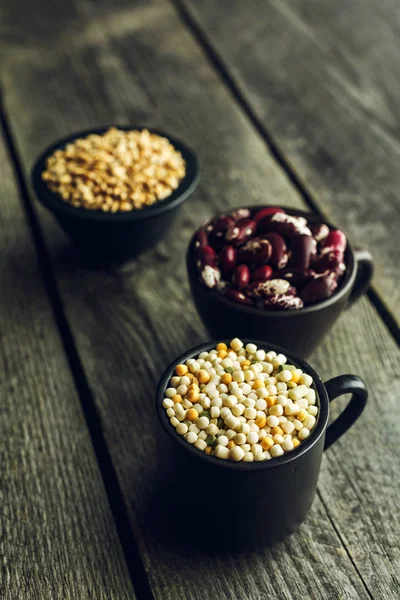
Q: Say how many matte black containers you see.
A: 3